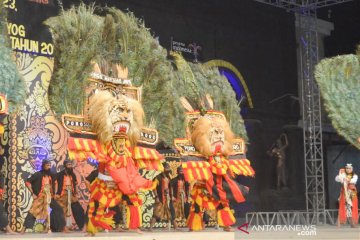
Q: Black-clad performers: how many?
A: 4